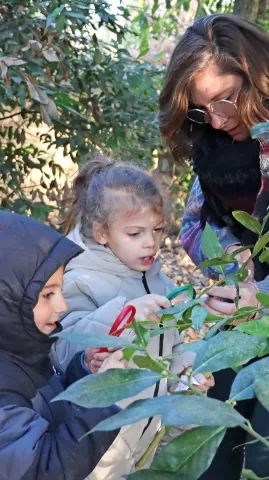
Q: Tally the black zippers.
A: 1